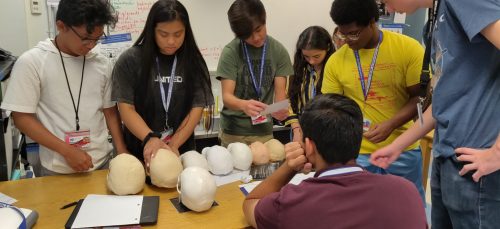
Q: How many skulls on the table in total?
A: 8